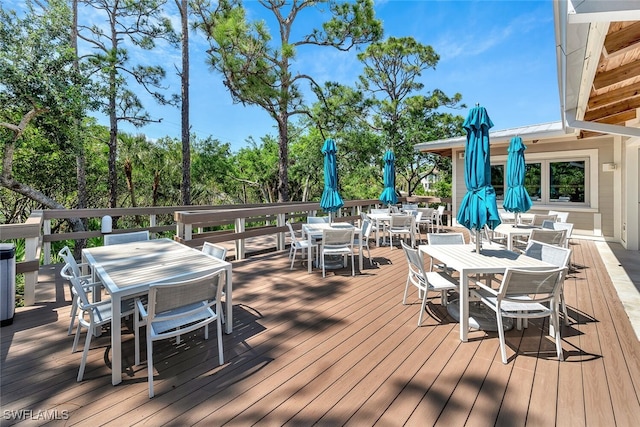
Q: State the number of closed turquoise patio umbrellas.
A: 4